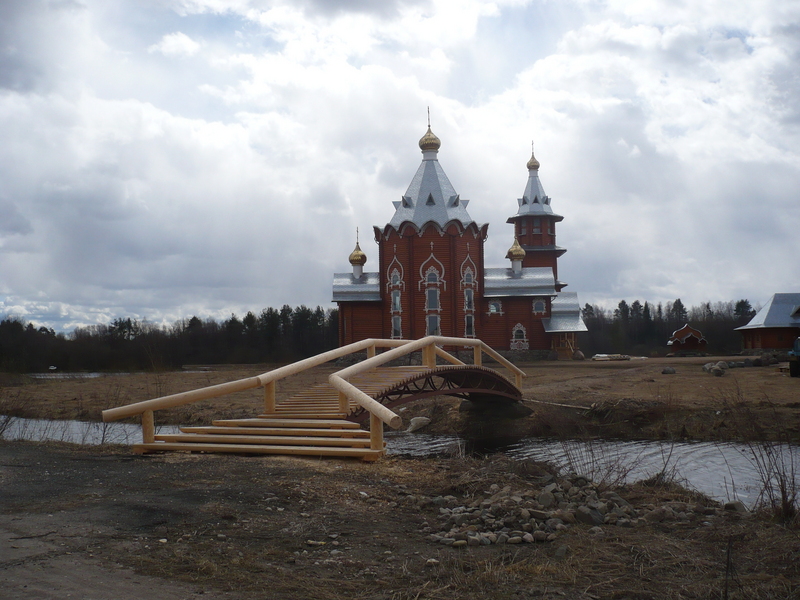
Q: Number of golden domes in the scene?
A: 4